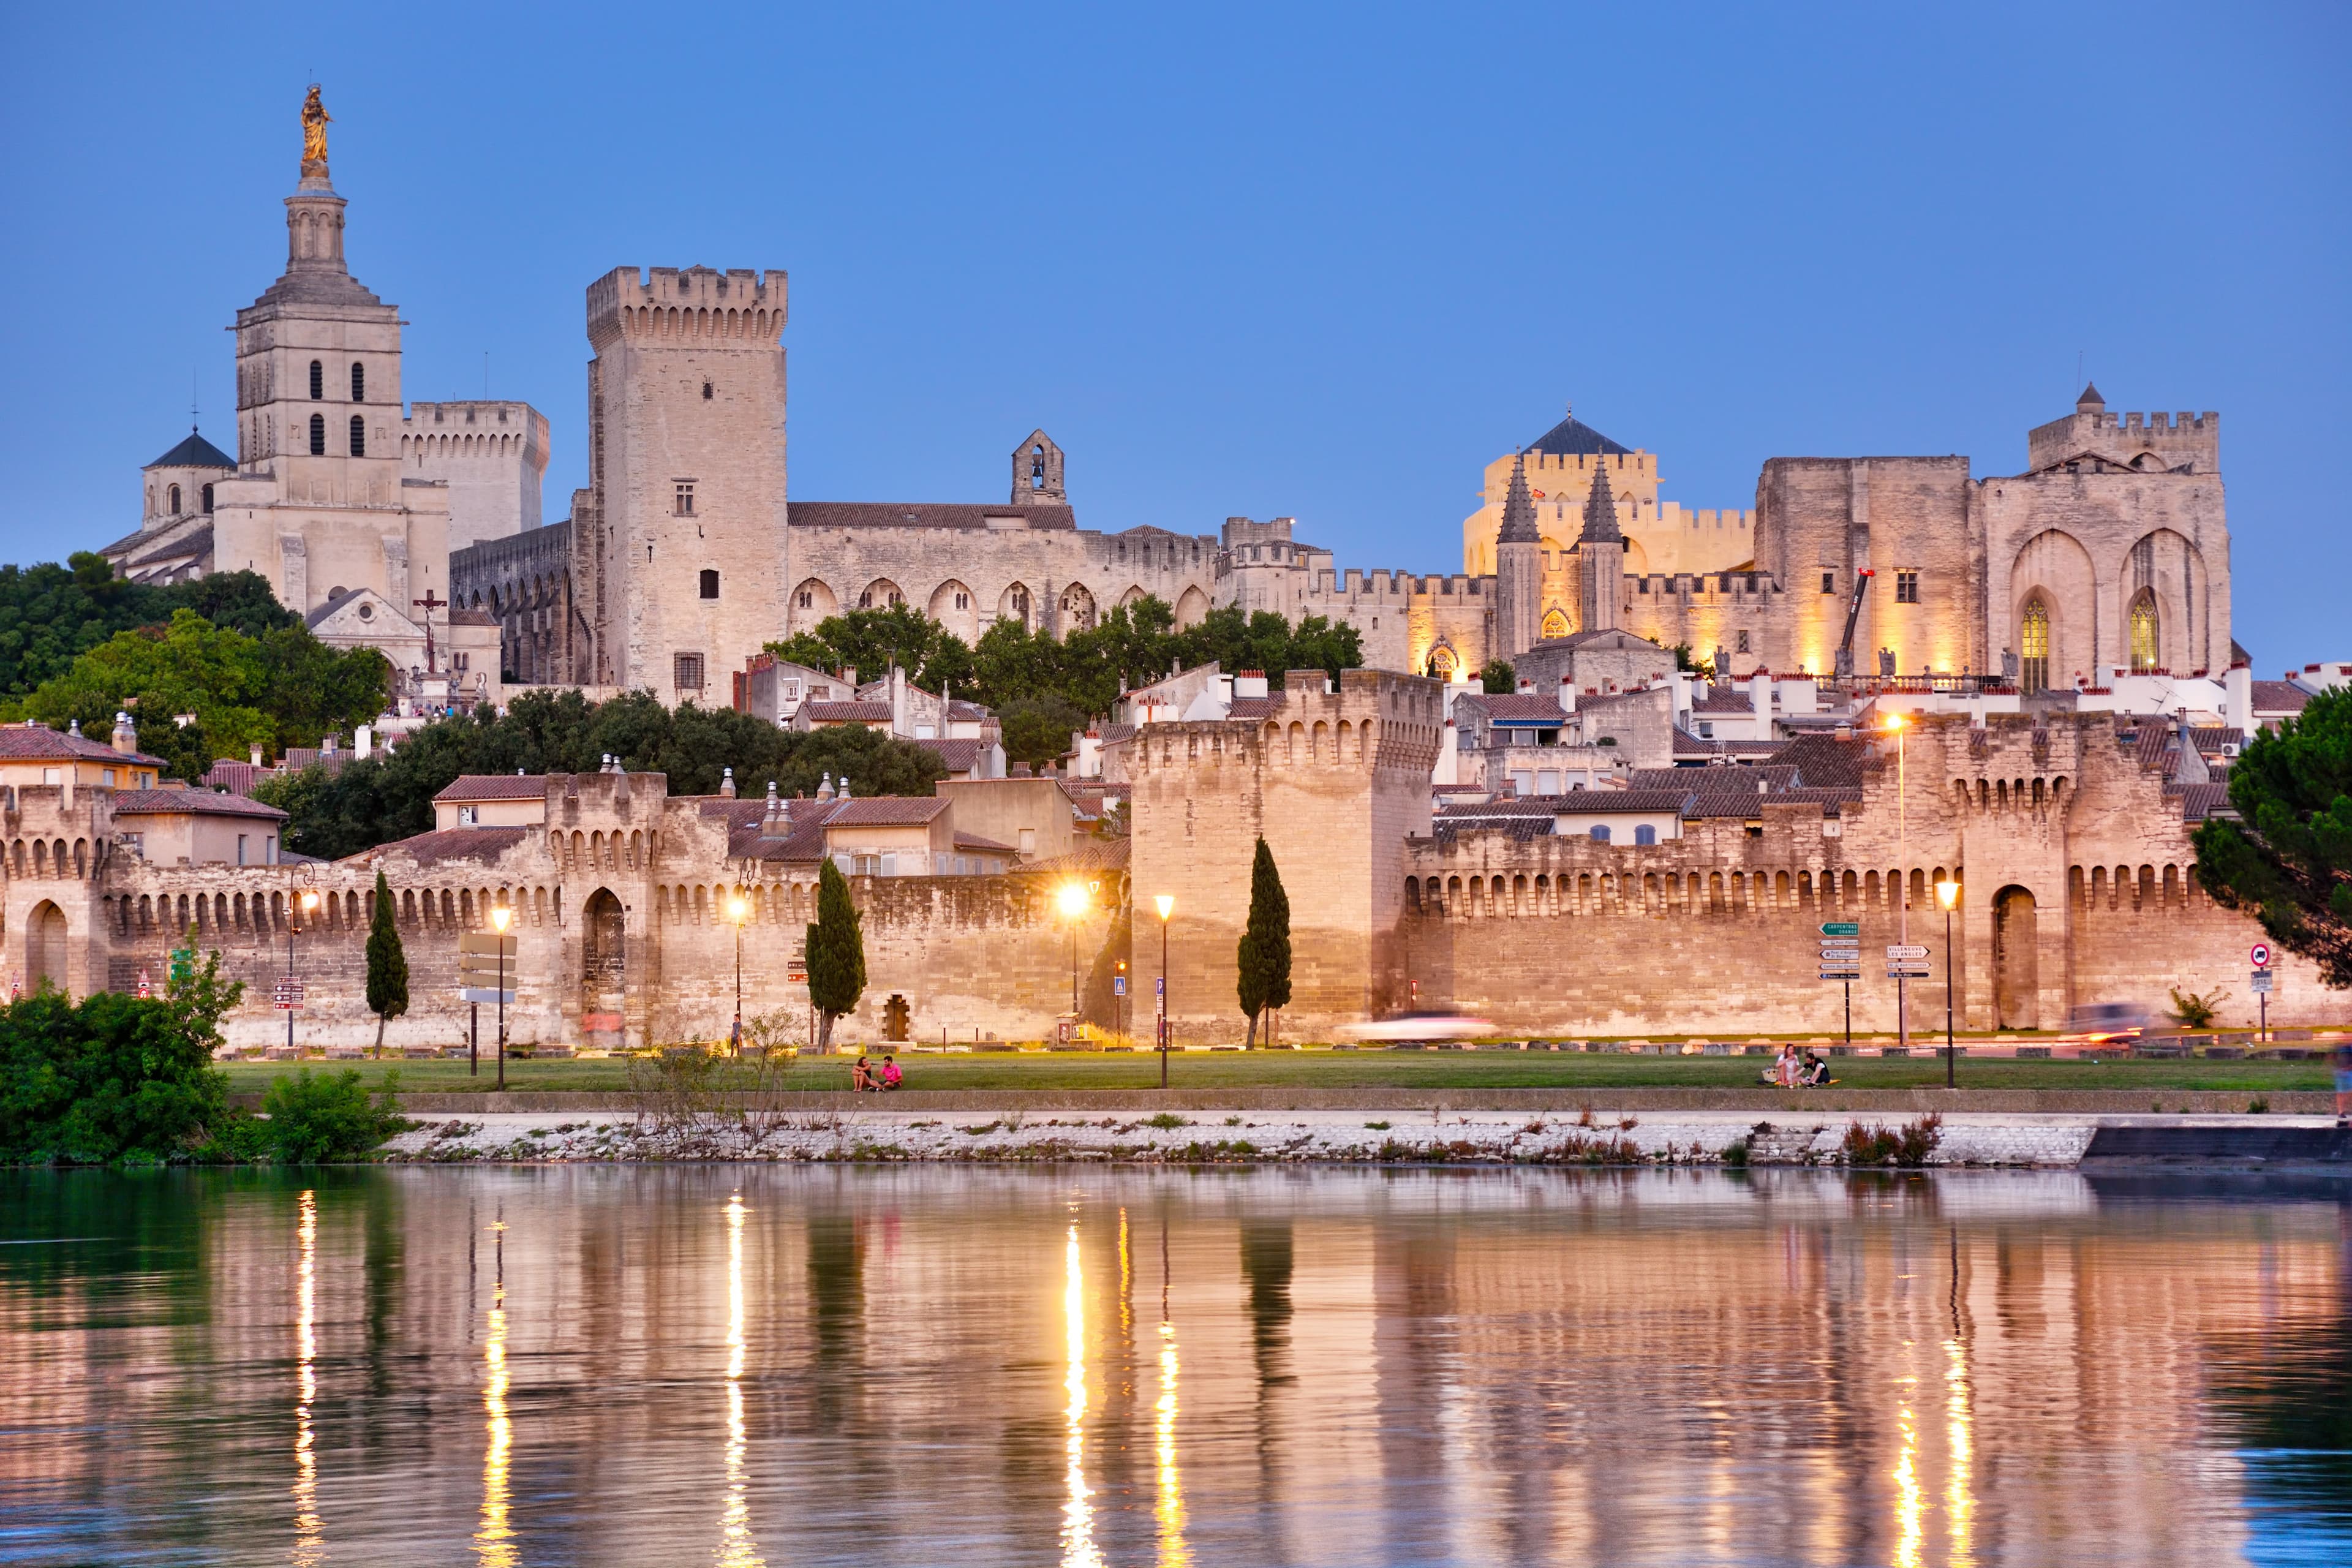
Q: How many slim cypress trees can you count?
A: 3